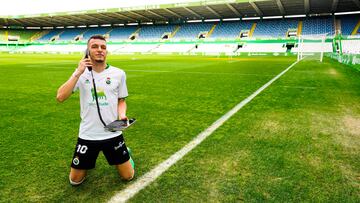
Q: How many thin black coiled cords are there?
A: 1